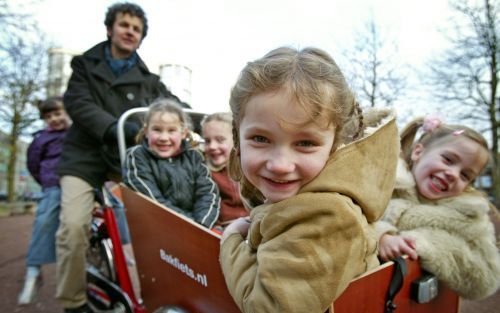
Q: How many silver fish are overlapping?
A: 0